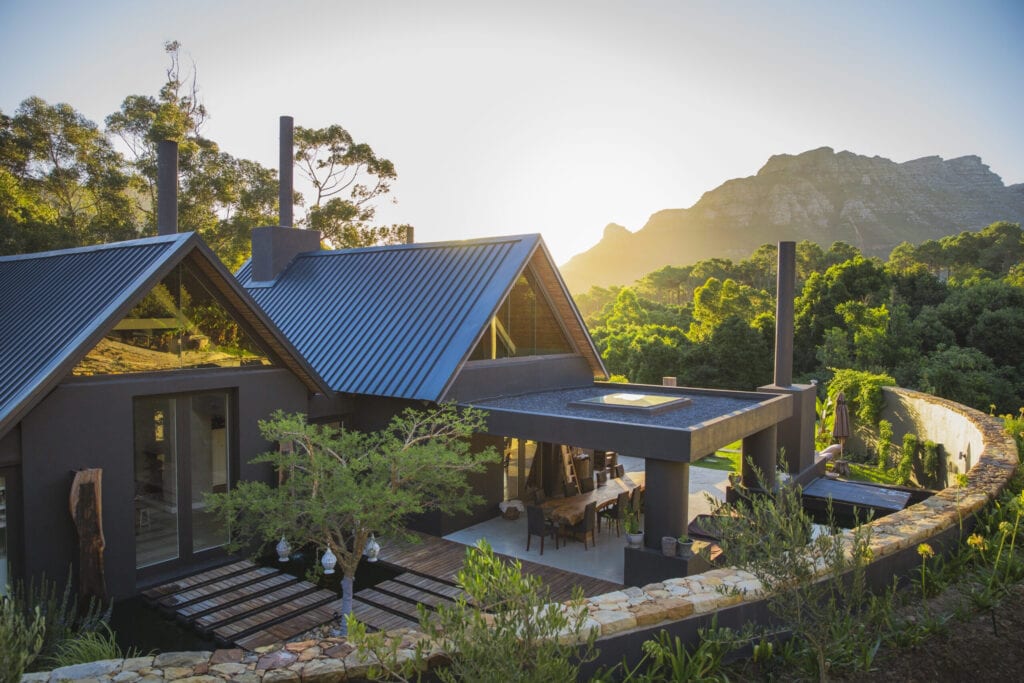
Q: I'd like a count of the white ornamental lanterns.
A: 3